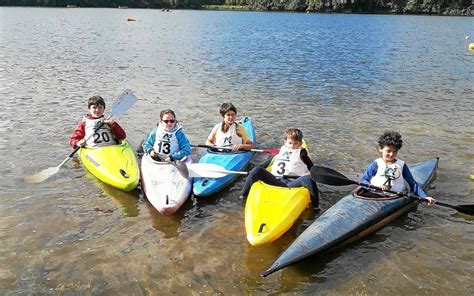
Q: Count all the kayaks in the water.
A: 5